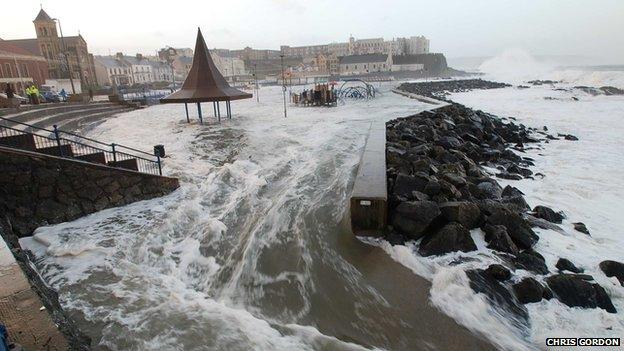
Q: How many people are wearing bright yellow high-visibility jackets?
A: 2